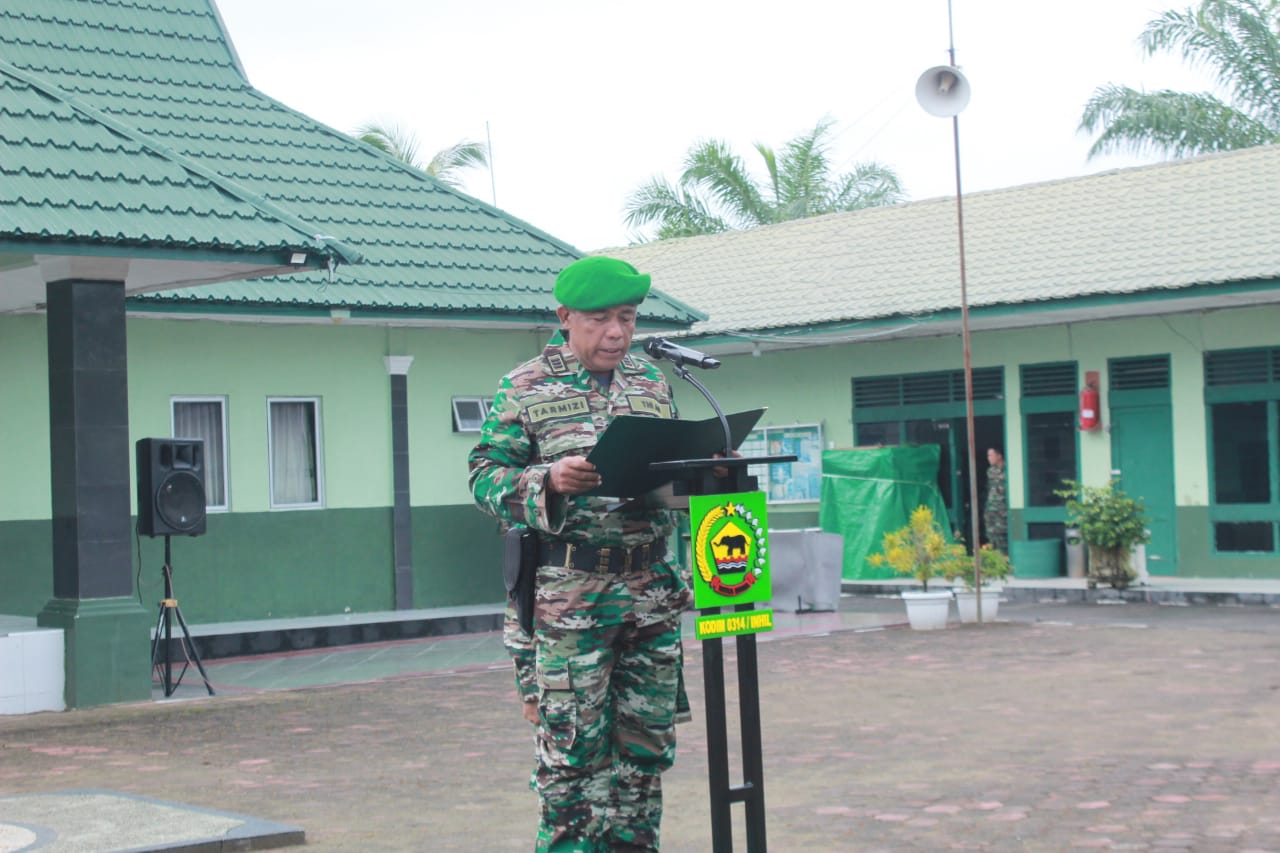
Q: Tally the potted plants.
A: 3